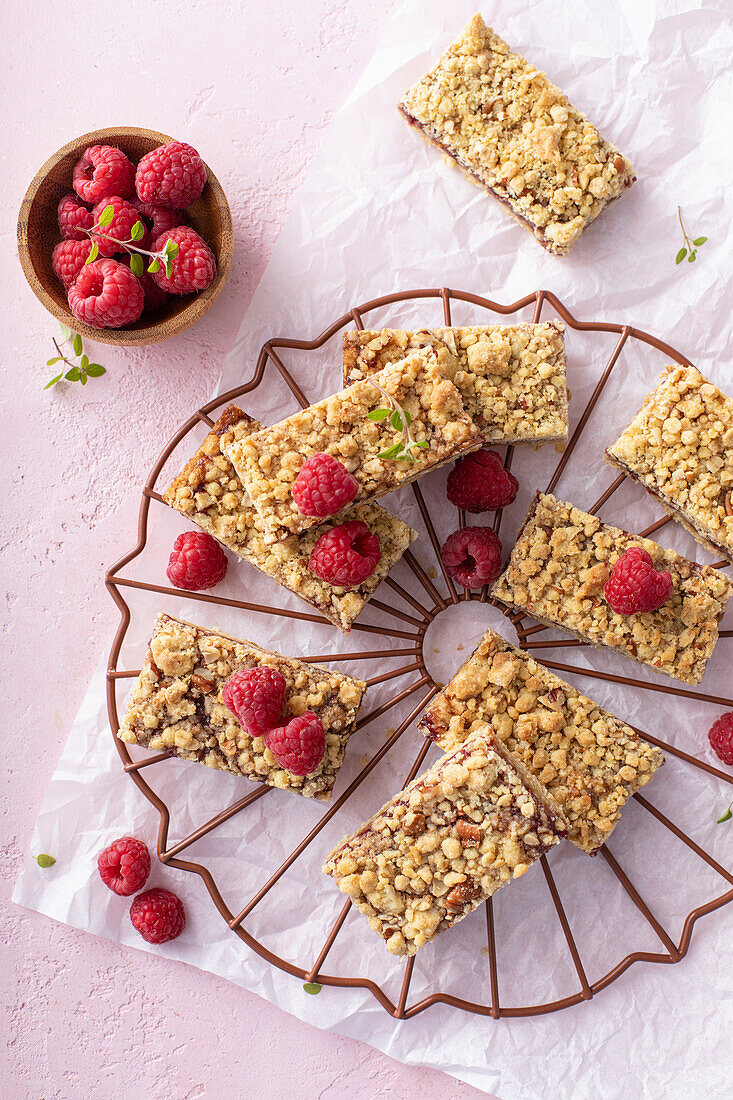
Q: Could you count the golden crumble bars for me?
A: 9